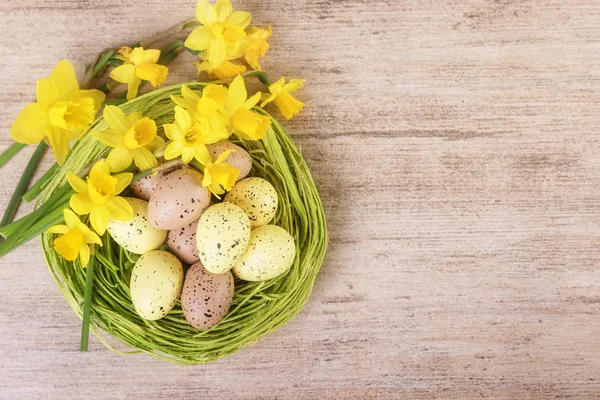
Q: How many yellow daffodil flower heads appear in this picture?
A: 13